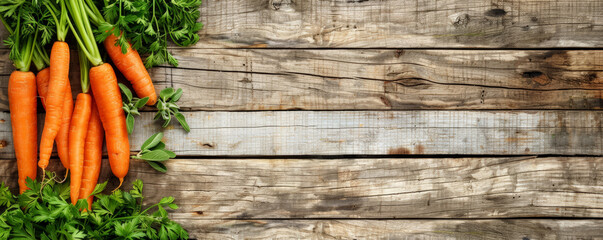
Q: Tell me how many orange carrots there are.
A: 7